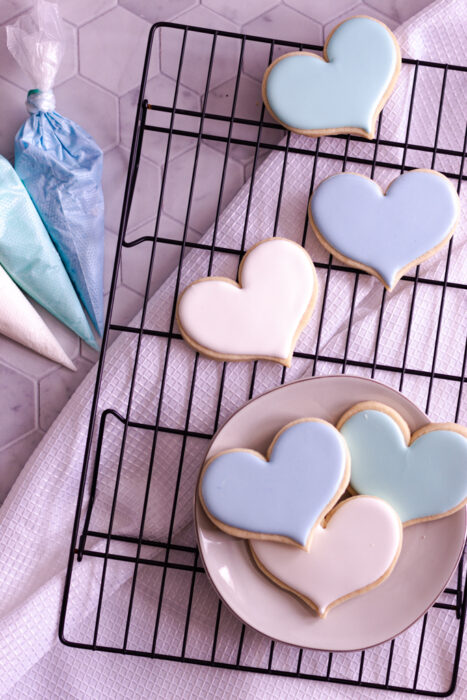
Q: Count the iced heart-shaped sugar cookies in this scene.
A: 6